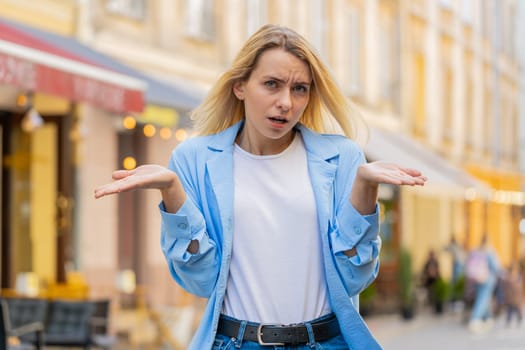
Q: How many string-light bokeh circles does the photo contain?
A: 5